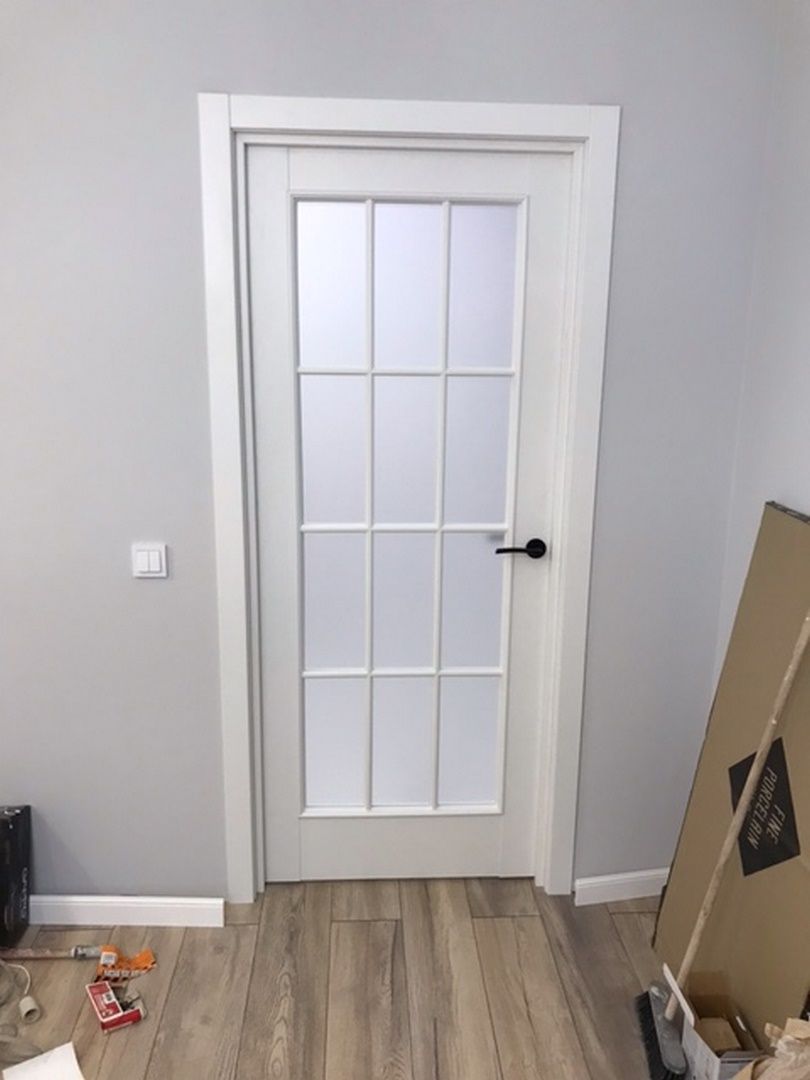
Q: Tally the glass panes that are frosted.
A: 12